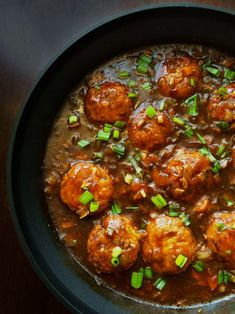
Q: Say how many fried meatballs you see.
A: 9